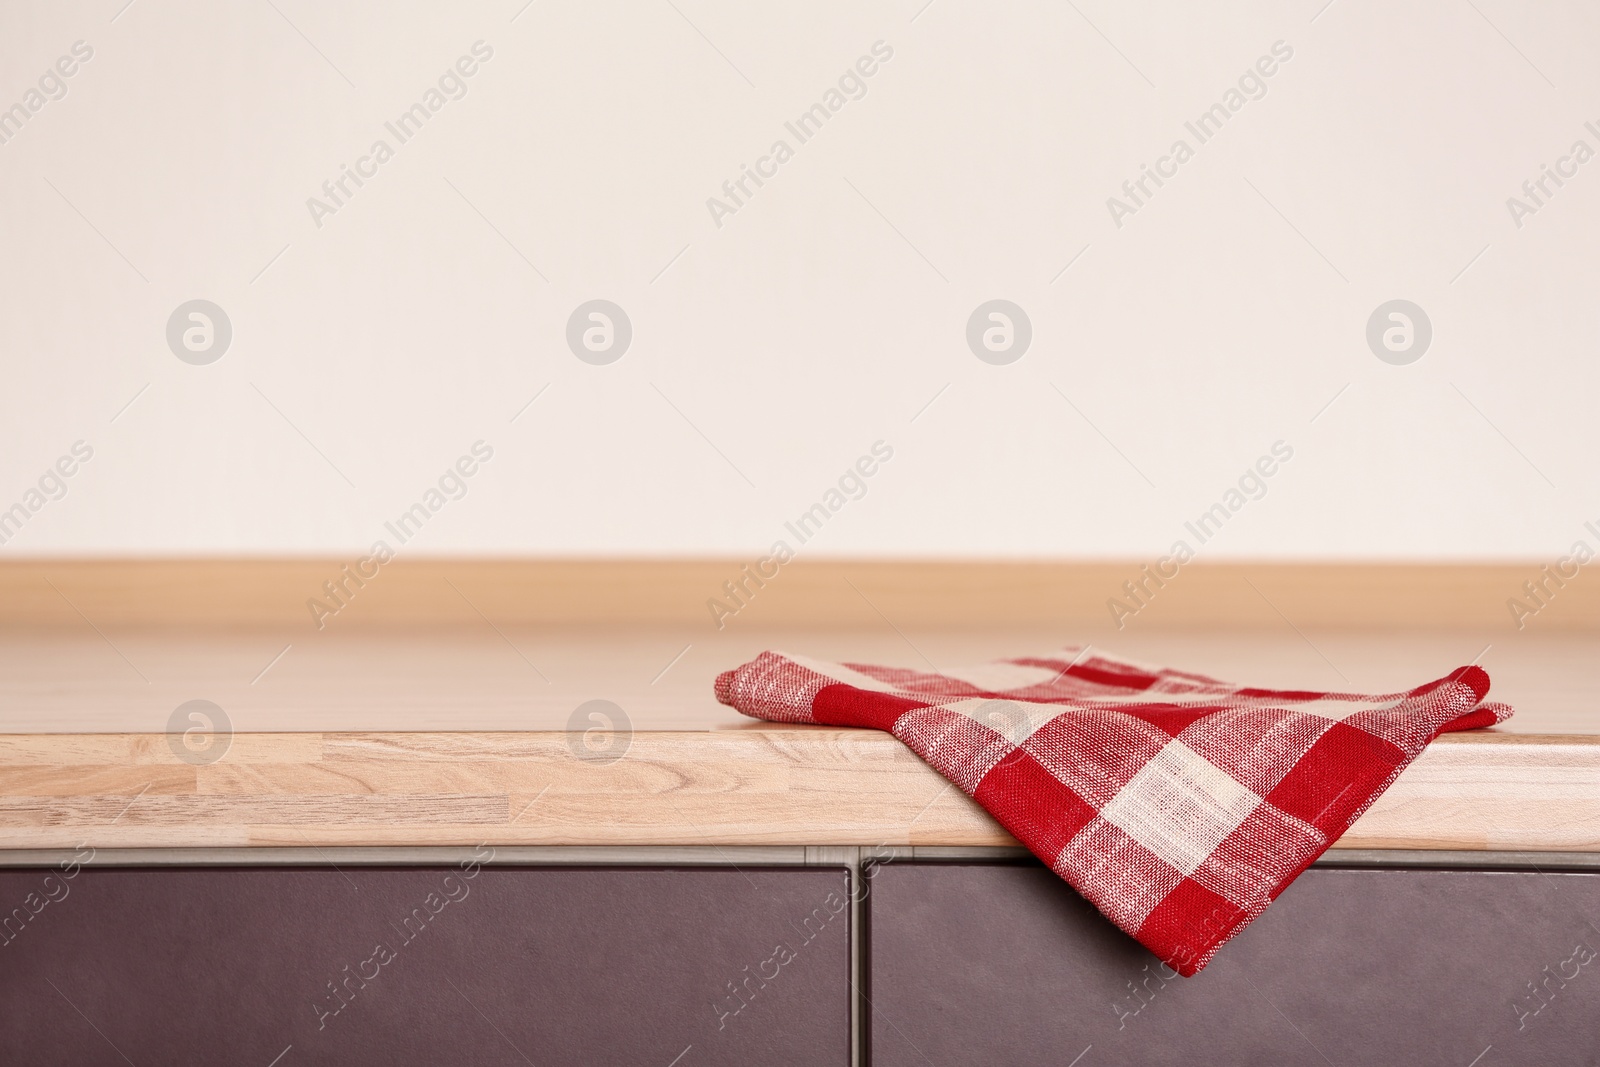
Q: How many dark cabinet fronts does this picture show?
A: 2